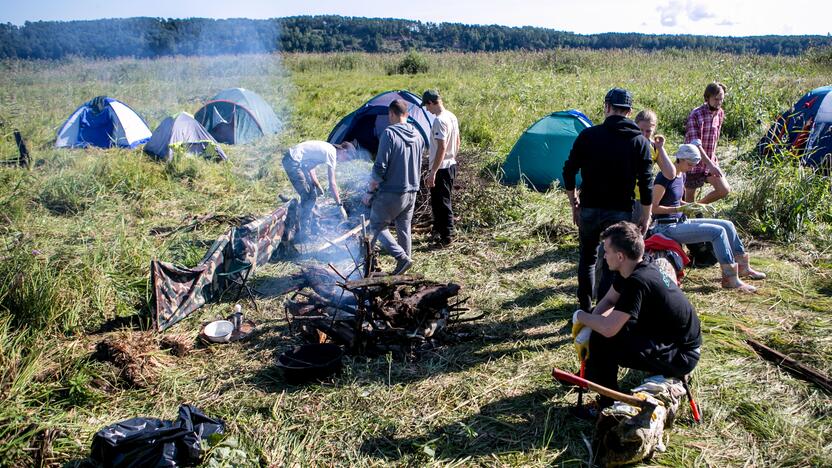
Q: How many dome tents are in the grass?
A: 6